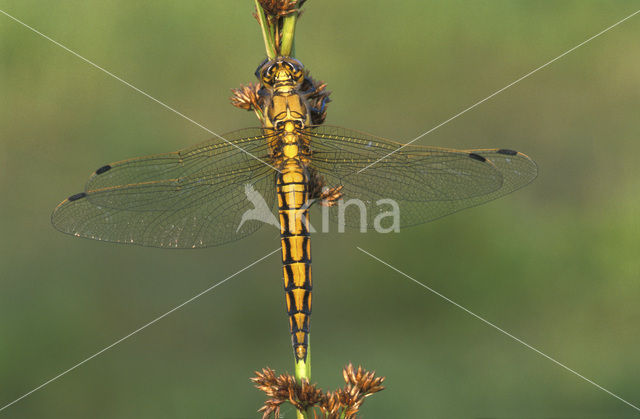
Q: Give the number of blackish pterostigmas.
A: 4